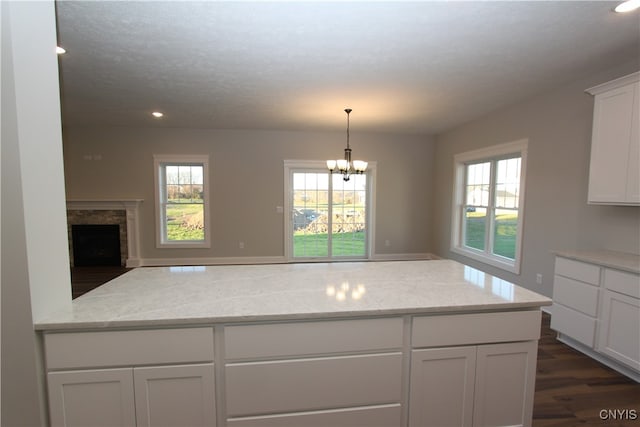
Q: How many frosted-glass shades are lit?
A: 5